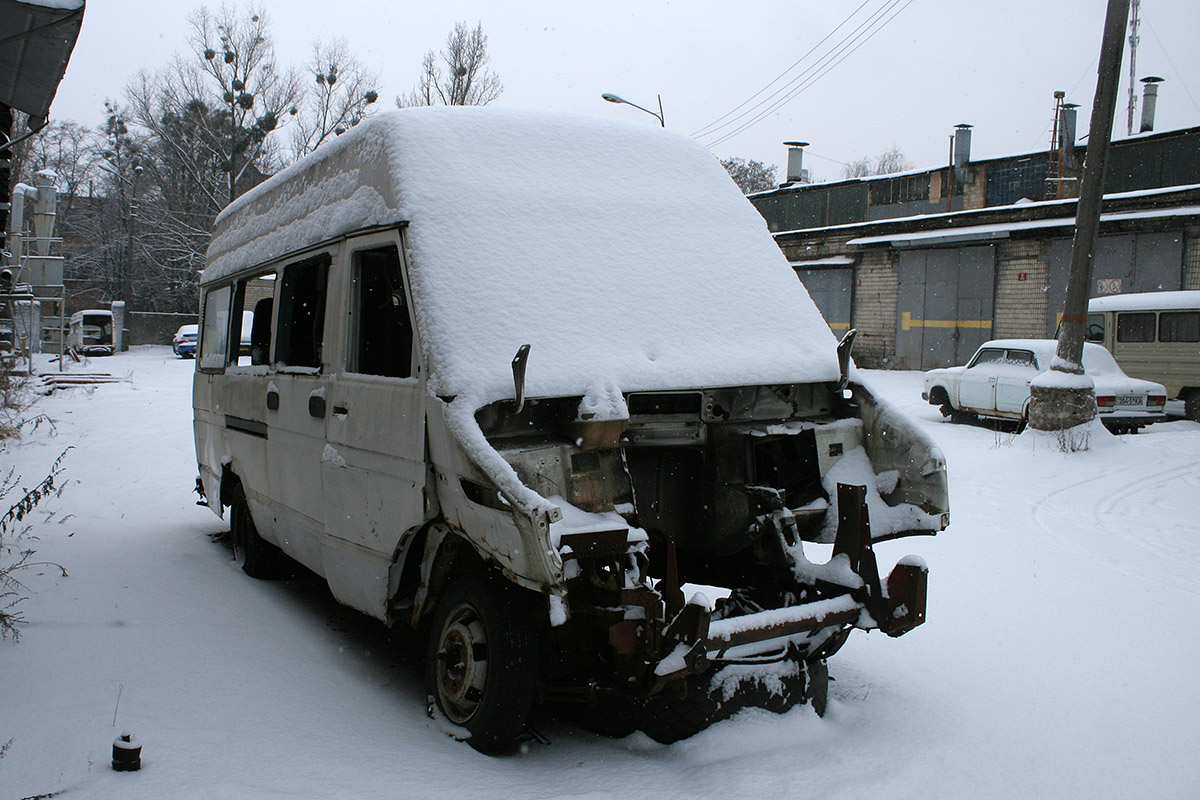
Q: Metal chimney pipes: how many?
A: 4